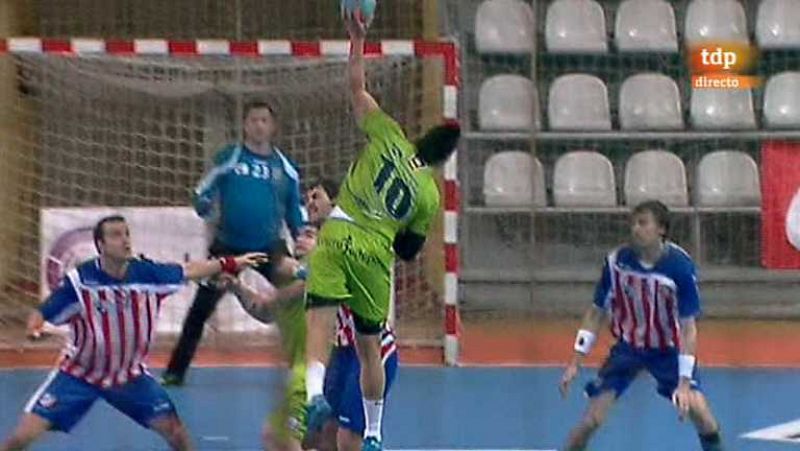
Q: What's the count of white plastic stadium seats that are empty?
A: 14